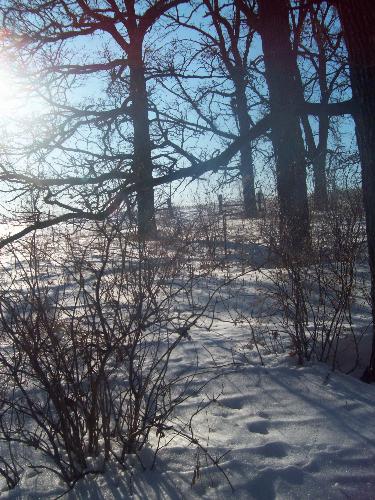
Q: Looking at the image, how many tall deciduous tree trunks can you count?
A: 5